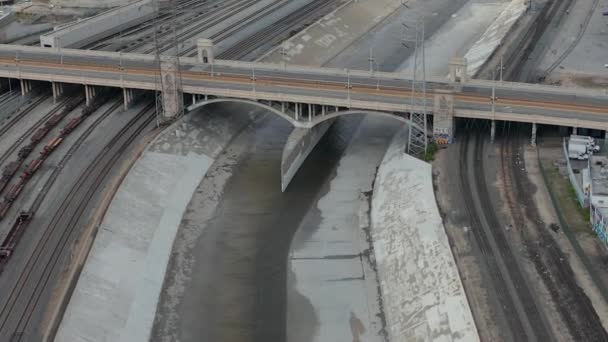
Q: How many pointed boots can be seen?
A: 0